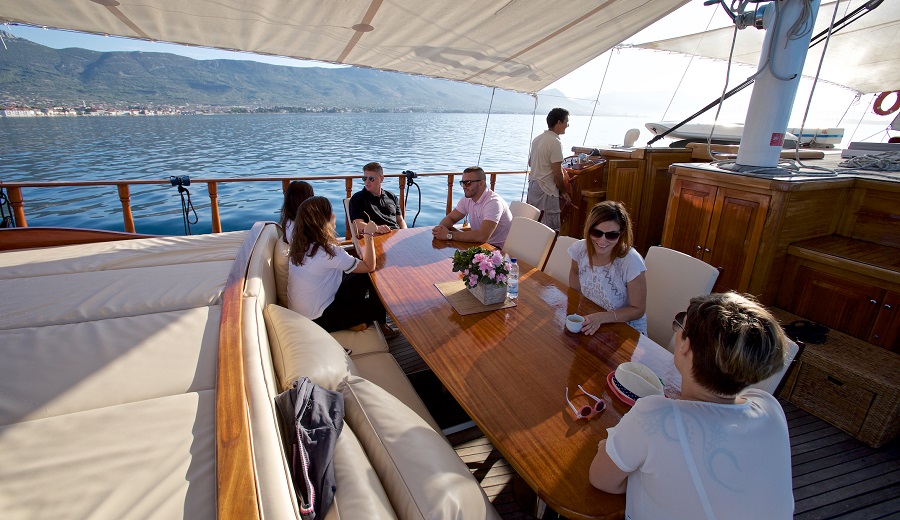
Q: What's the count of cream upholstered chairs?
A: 6